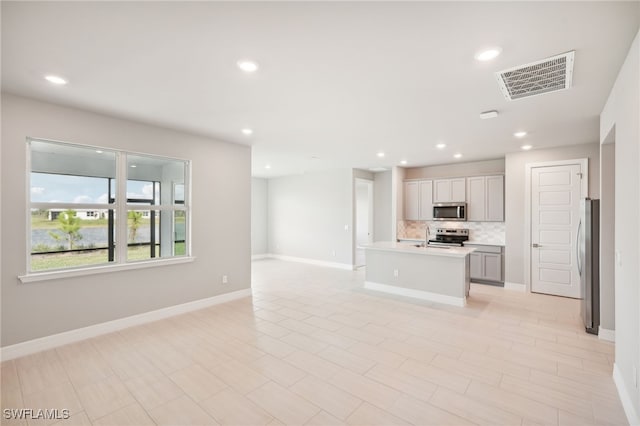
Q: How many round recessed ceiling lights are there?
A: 11